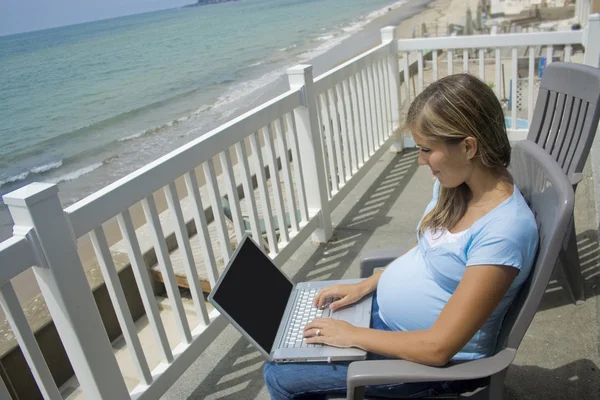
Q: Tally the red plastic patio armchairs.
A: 0